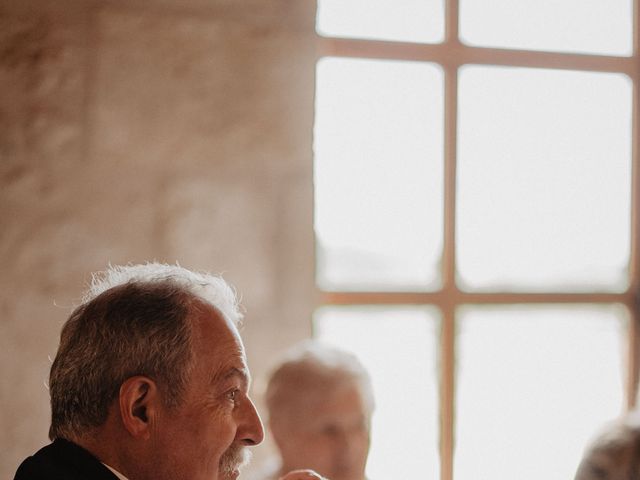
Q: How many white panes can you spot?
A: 6